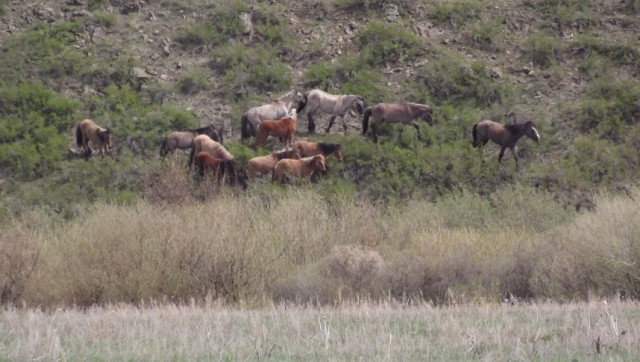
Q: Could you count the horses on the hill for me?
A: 12